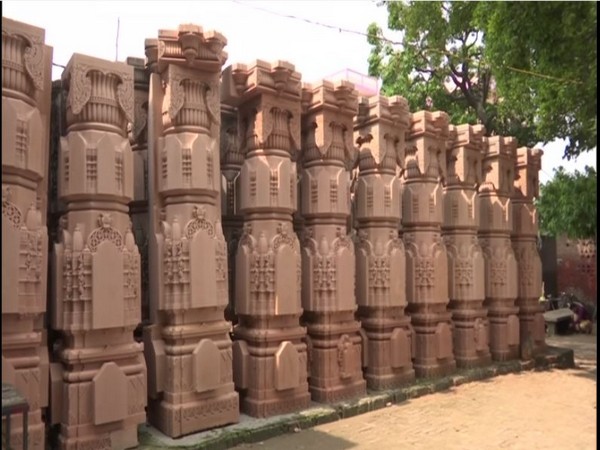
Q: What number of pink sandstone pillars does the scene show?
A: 10